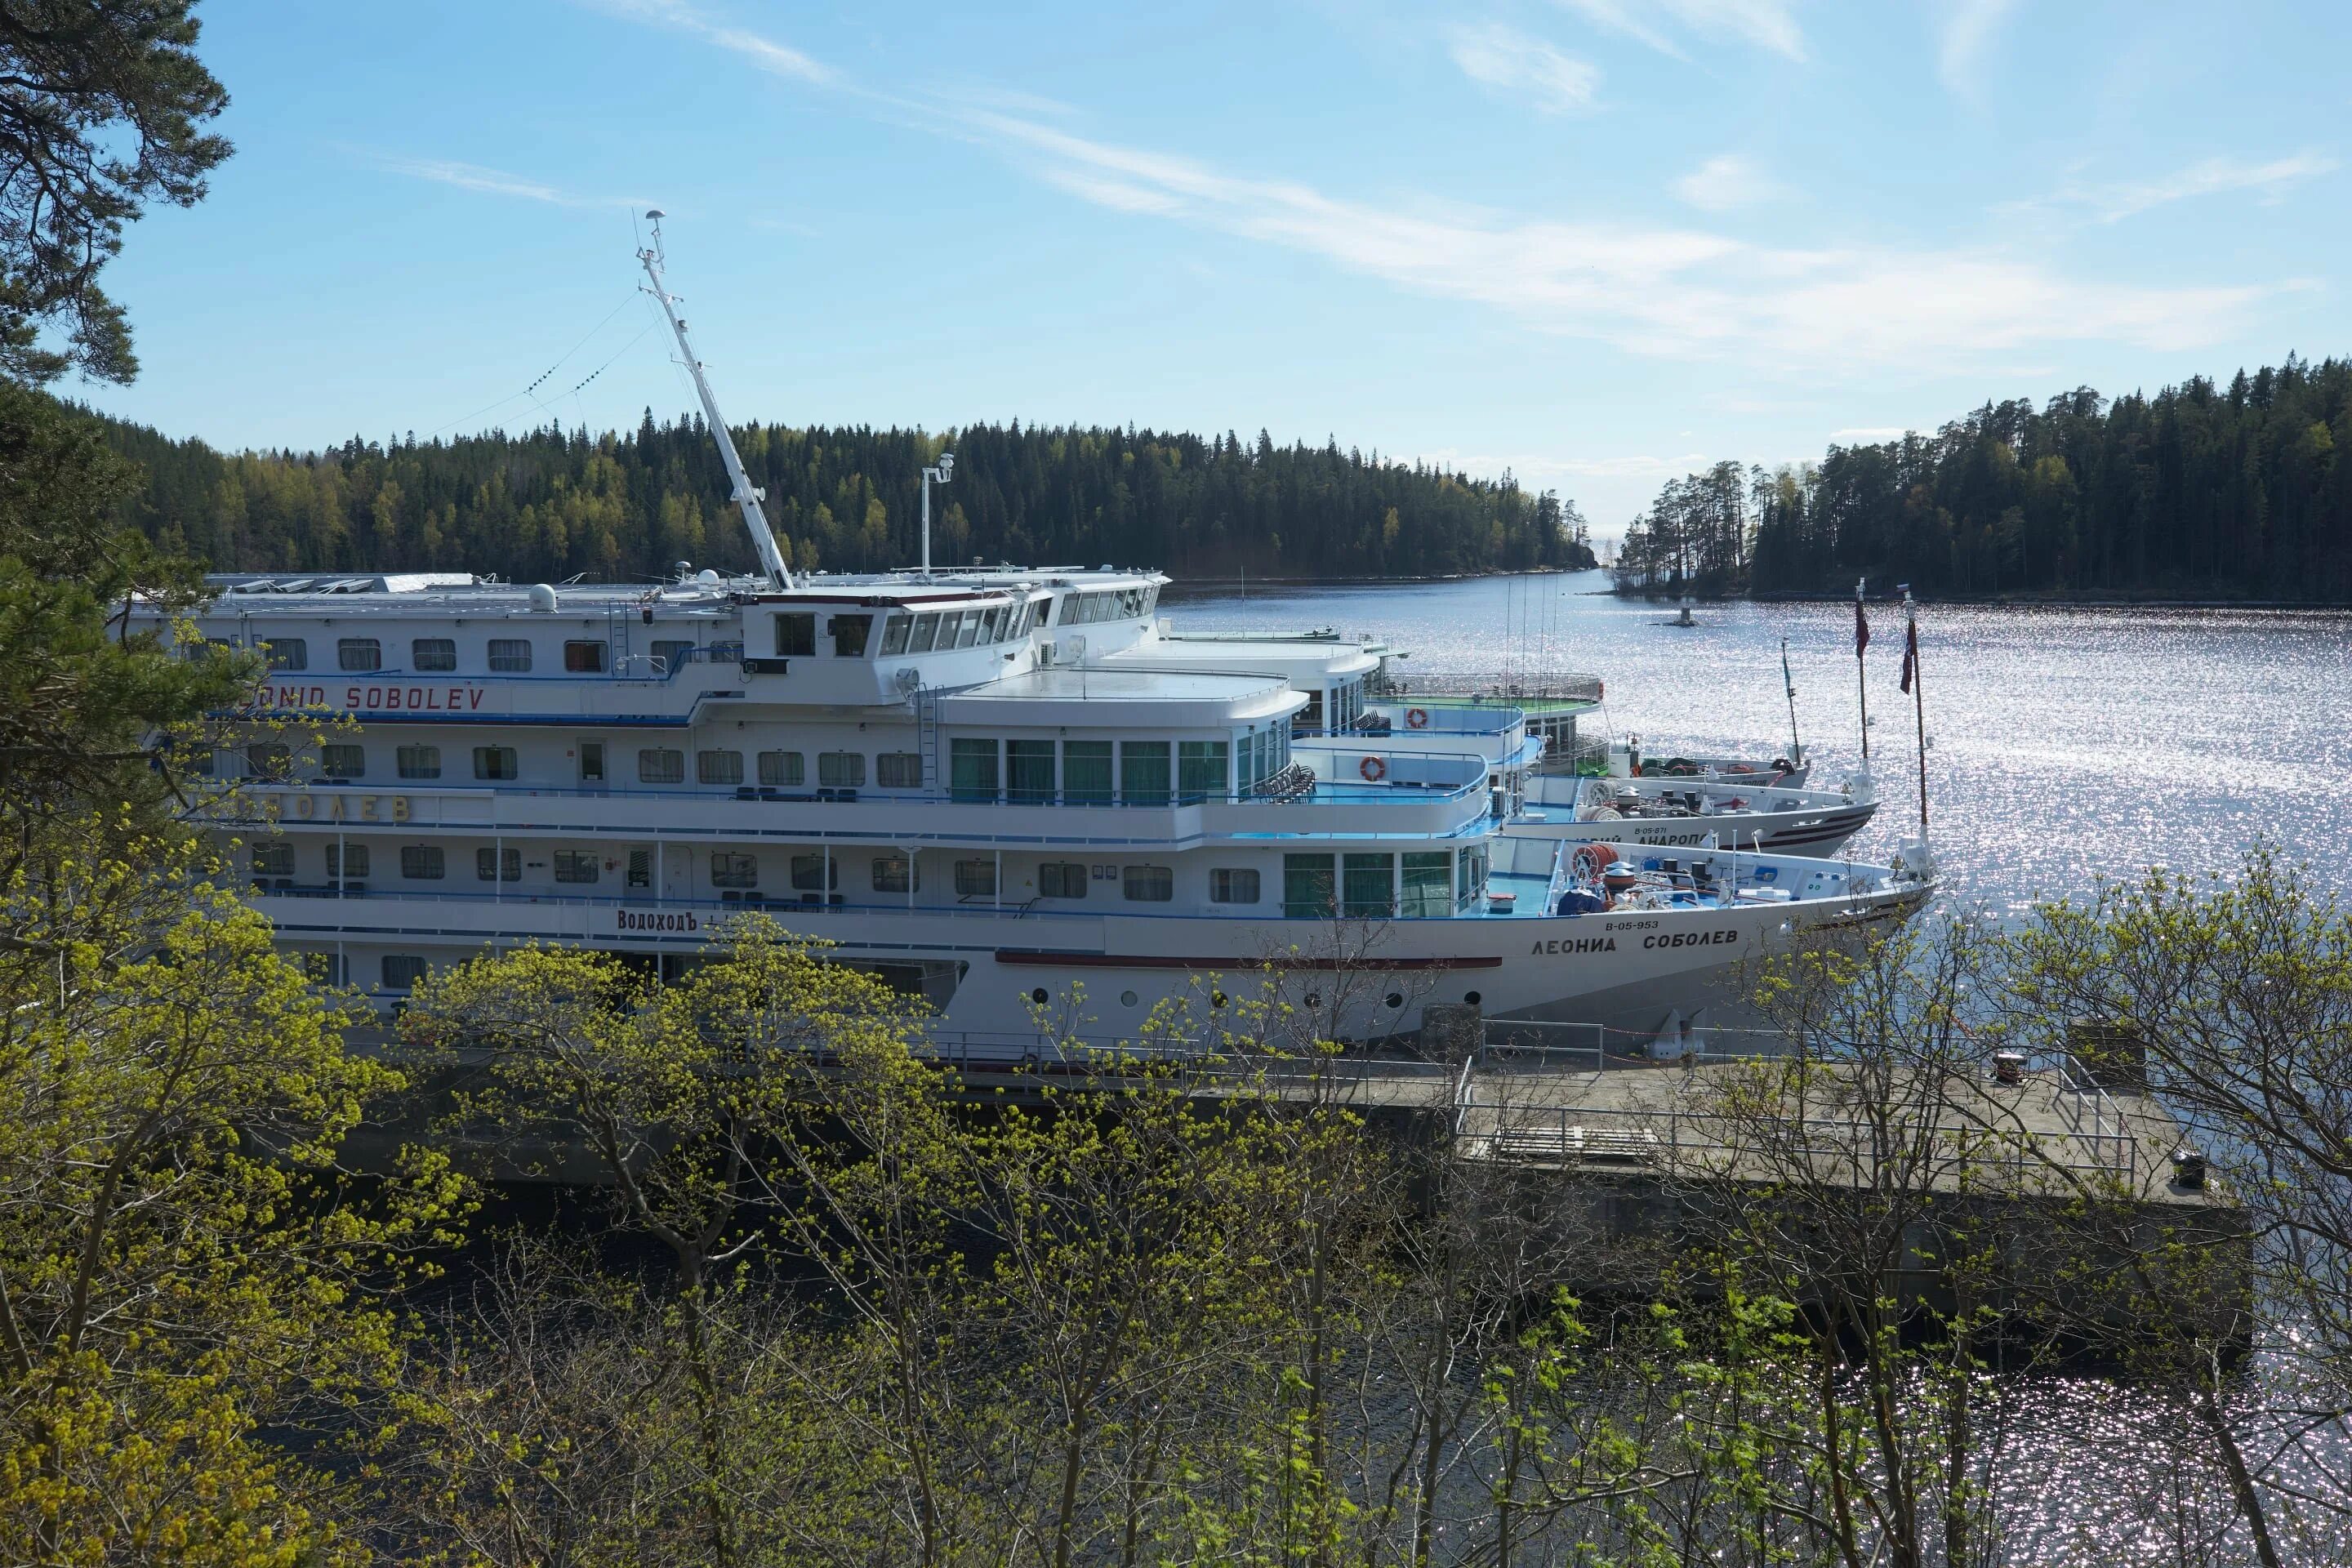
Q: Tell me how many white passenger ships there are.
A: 3